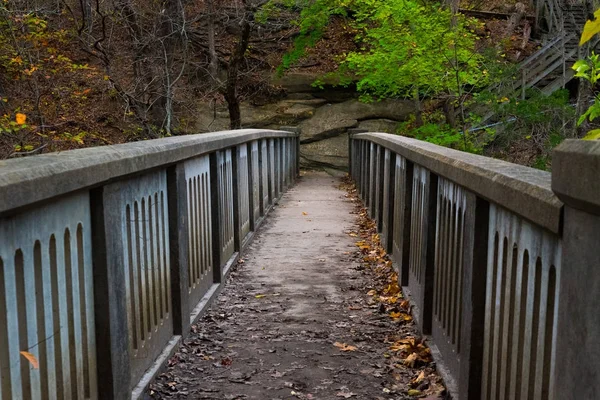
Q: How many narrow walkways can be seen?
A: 1